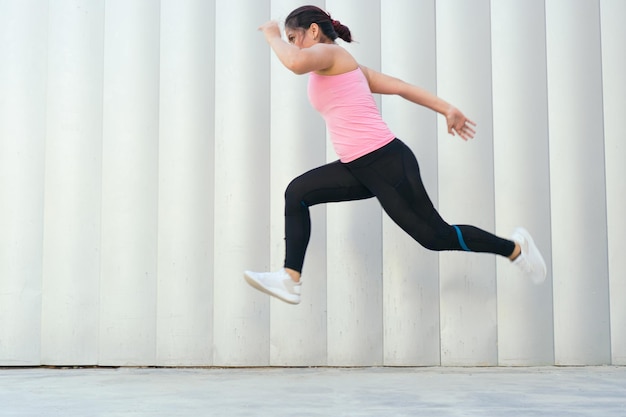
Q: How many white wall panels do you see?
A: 12